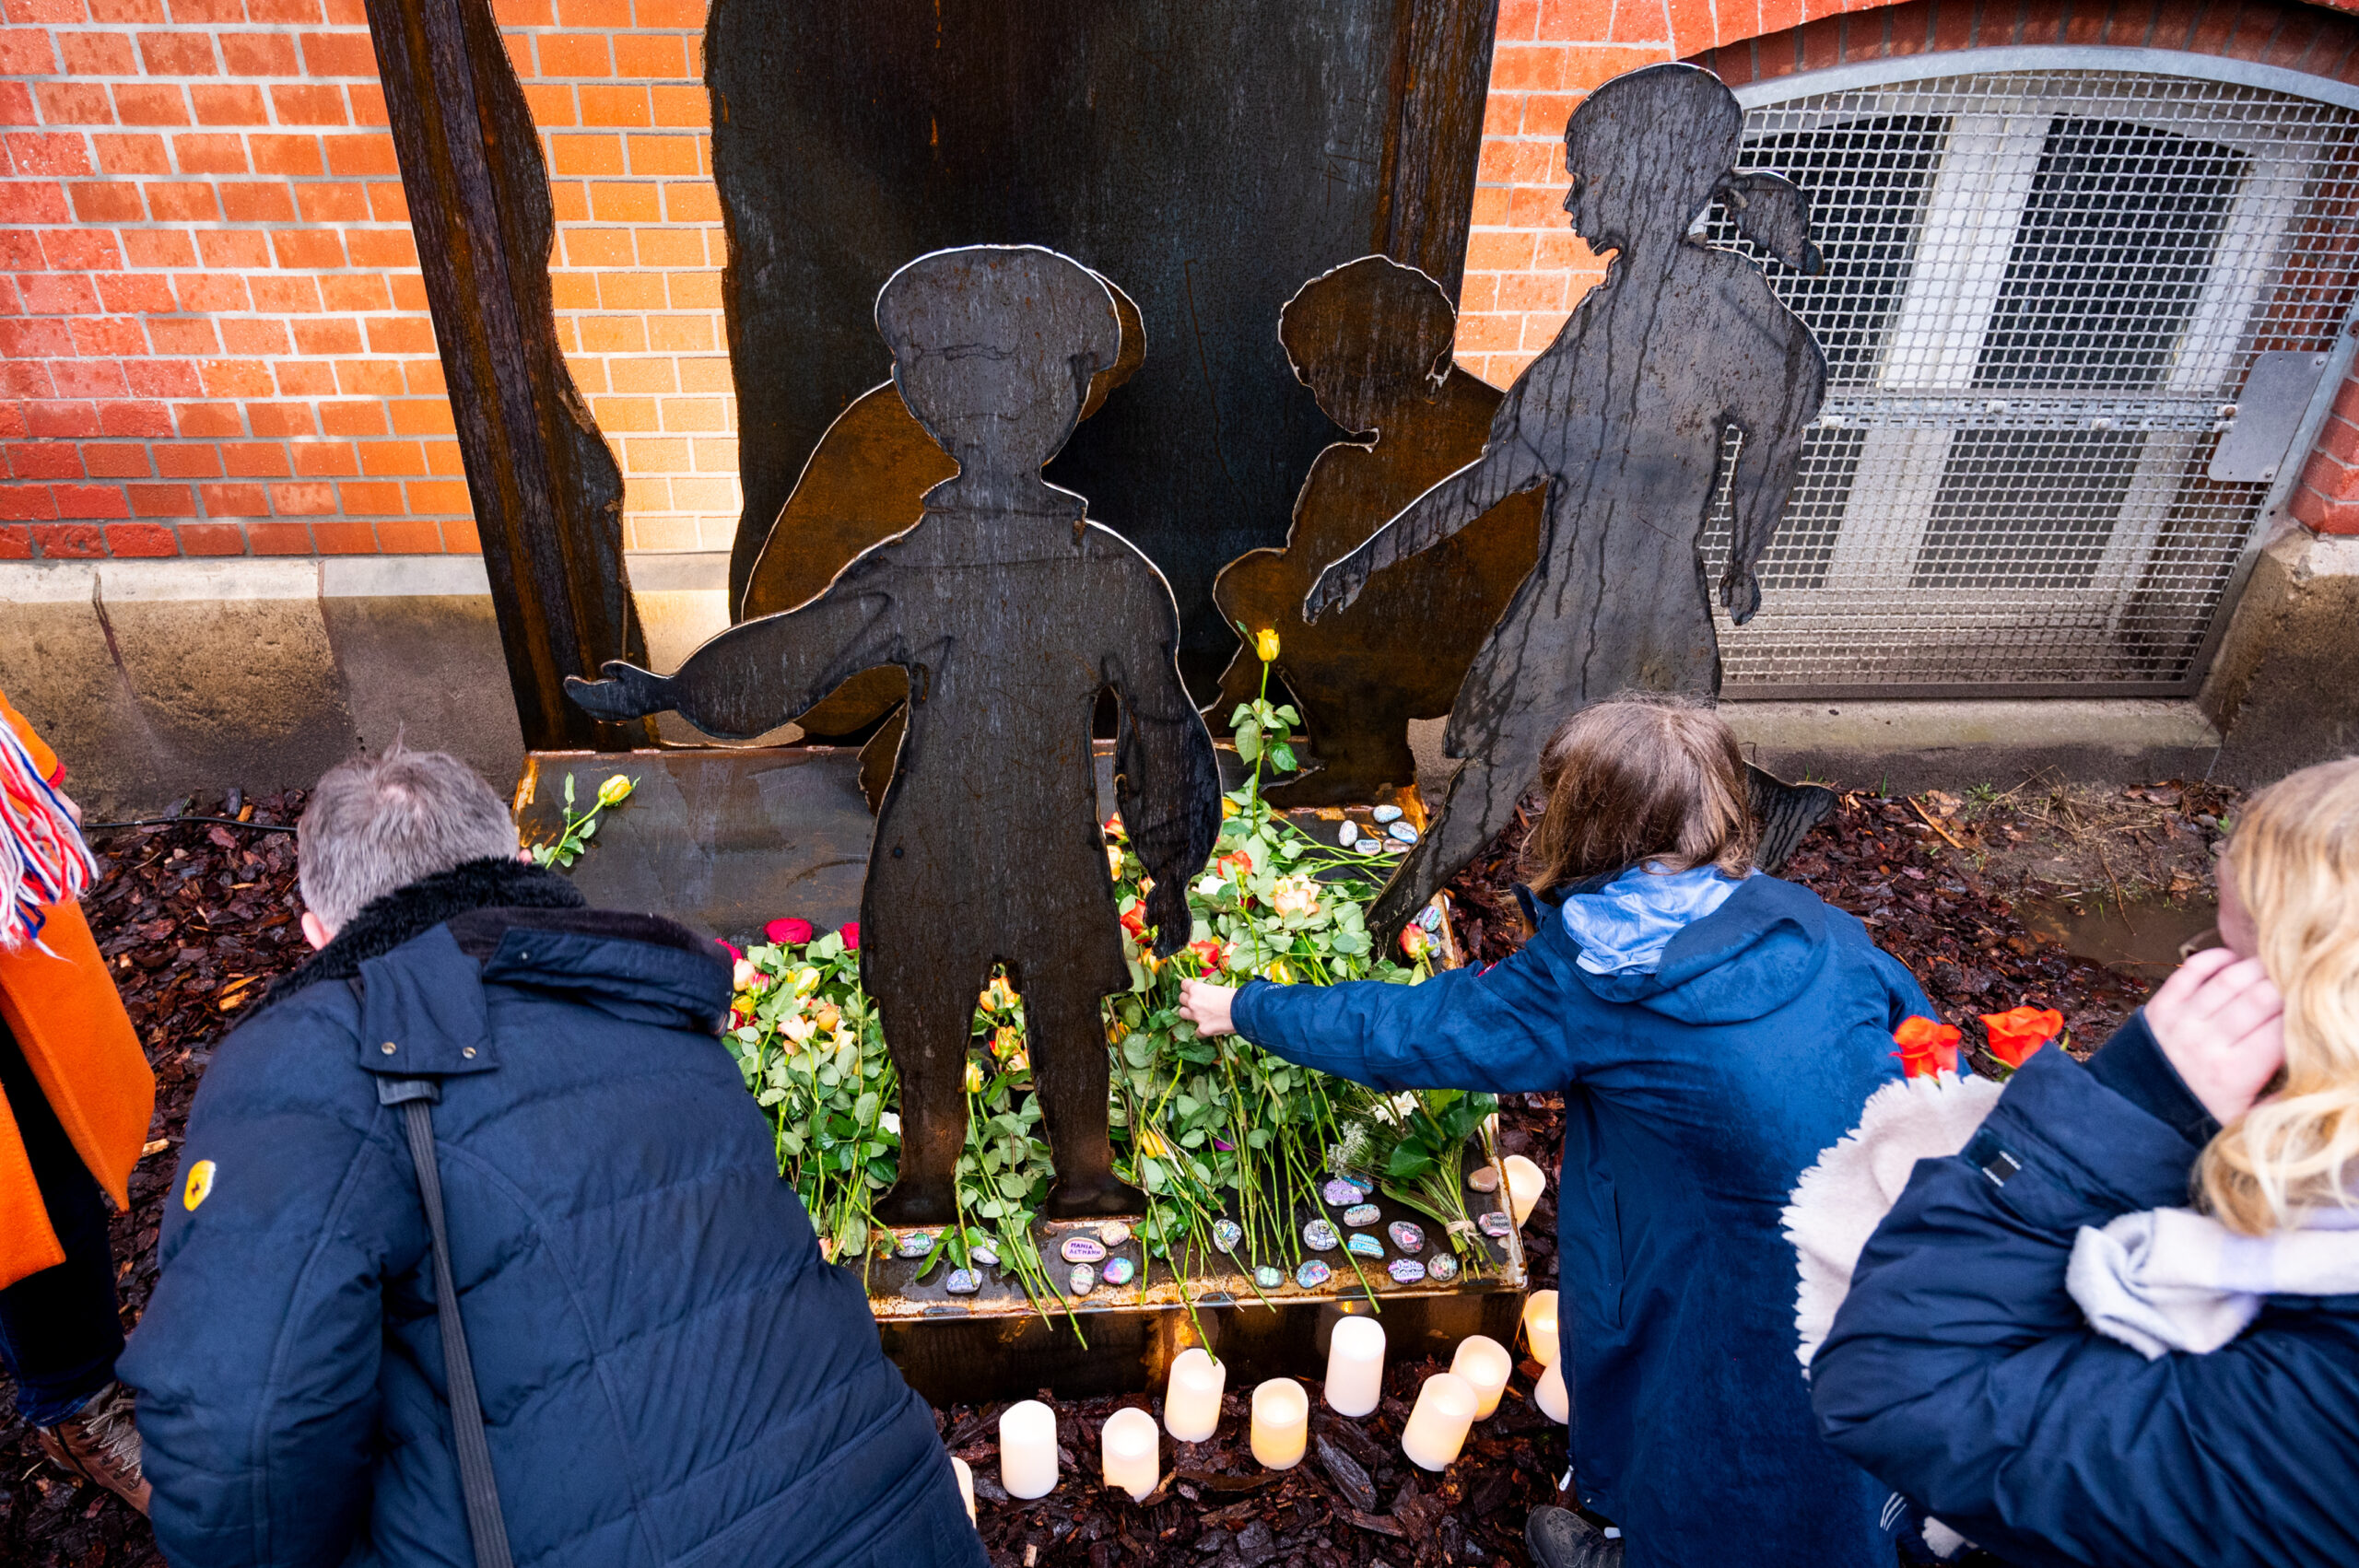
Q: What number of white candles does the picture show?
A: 11